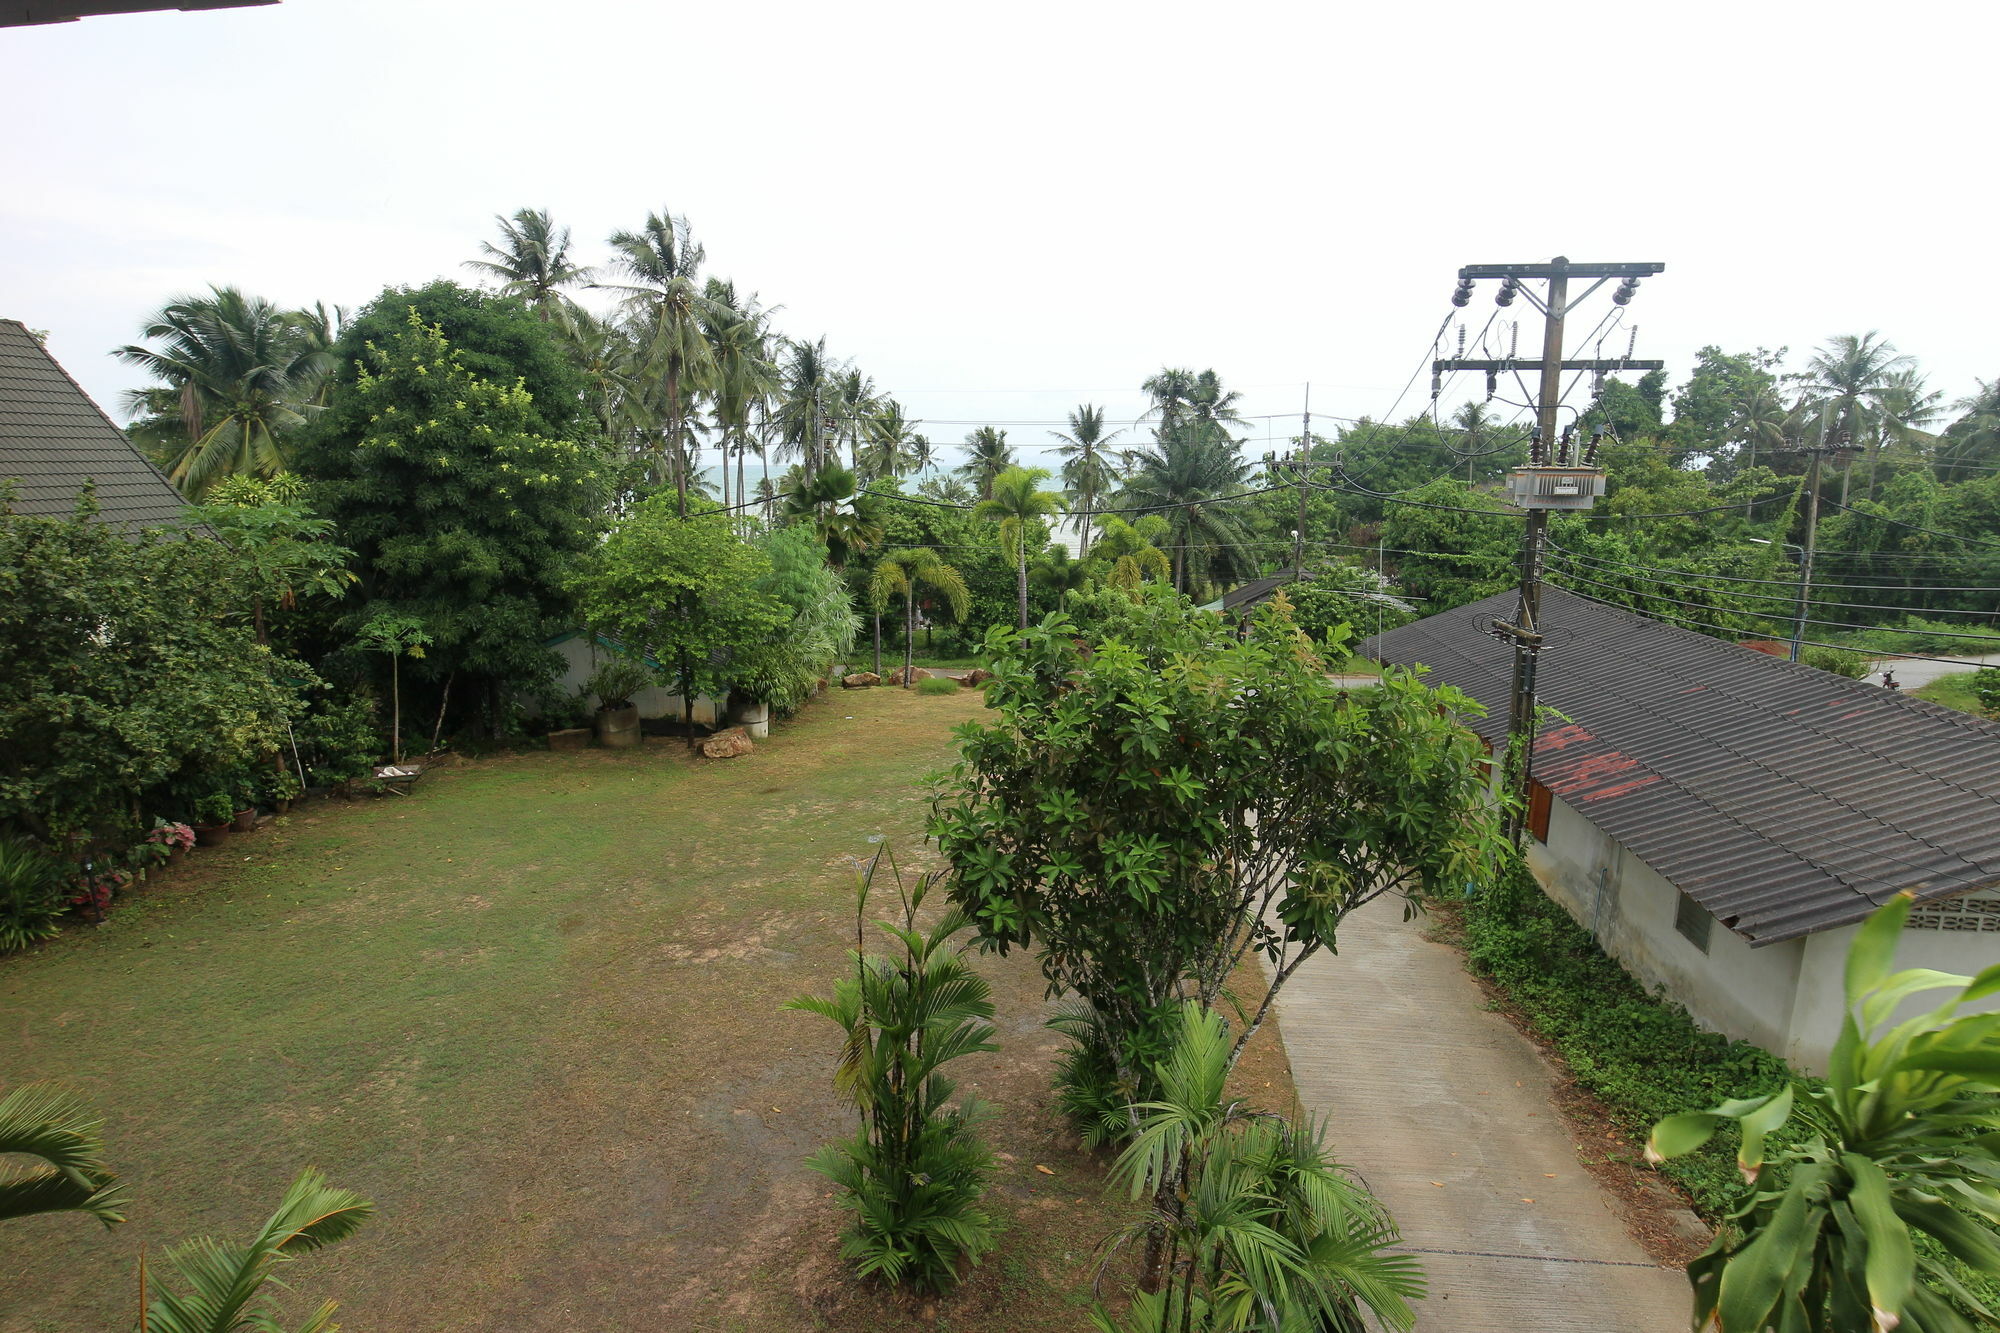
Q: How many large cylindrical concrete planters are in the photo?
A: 2